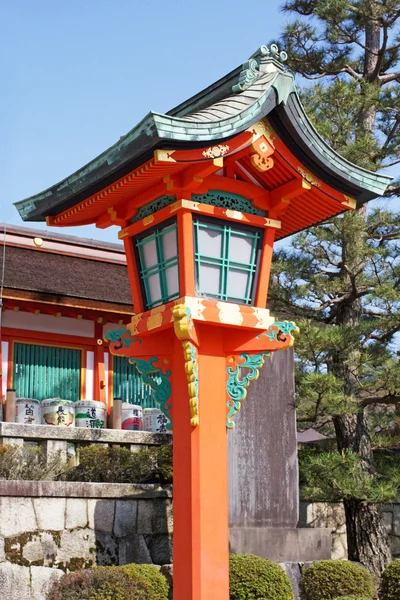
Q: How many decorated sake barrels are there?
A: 5